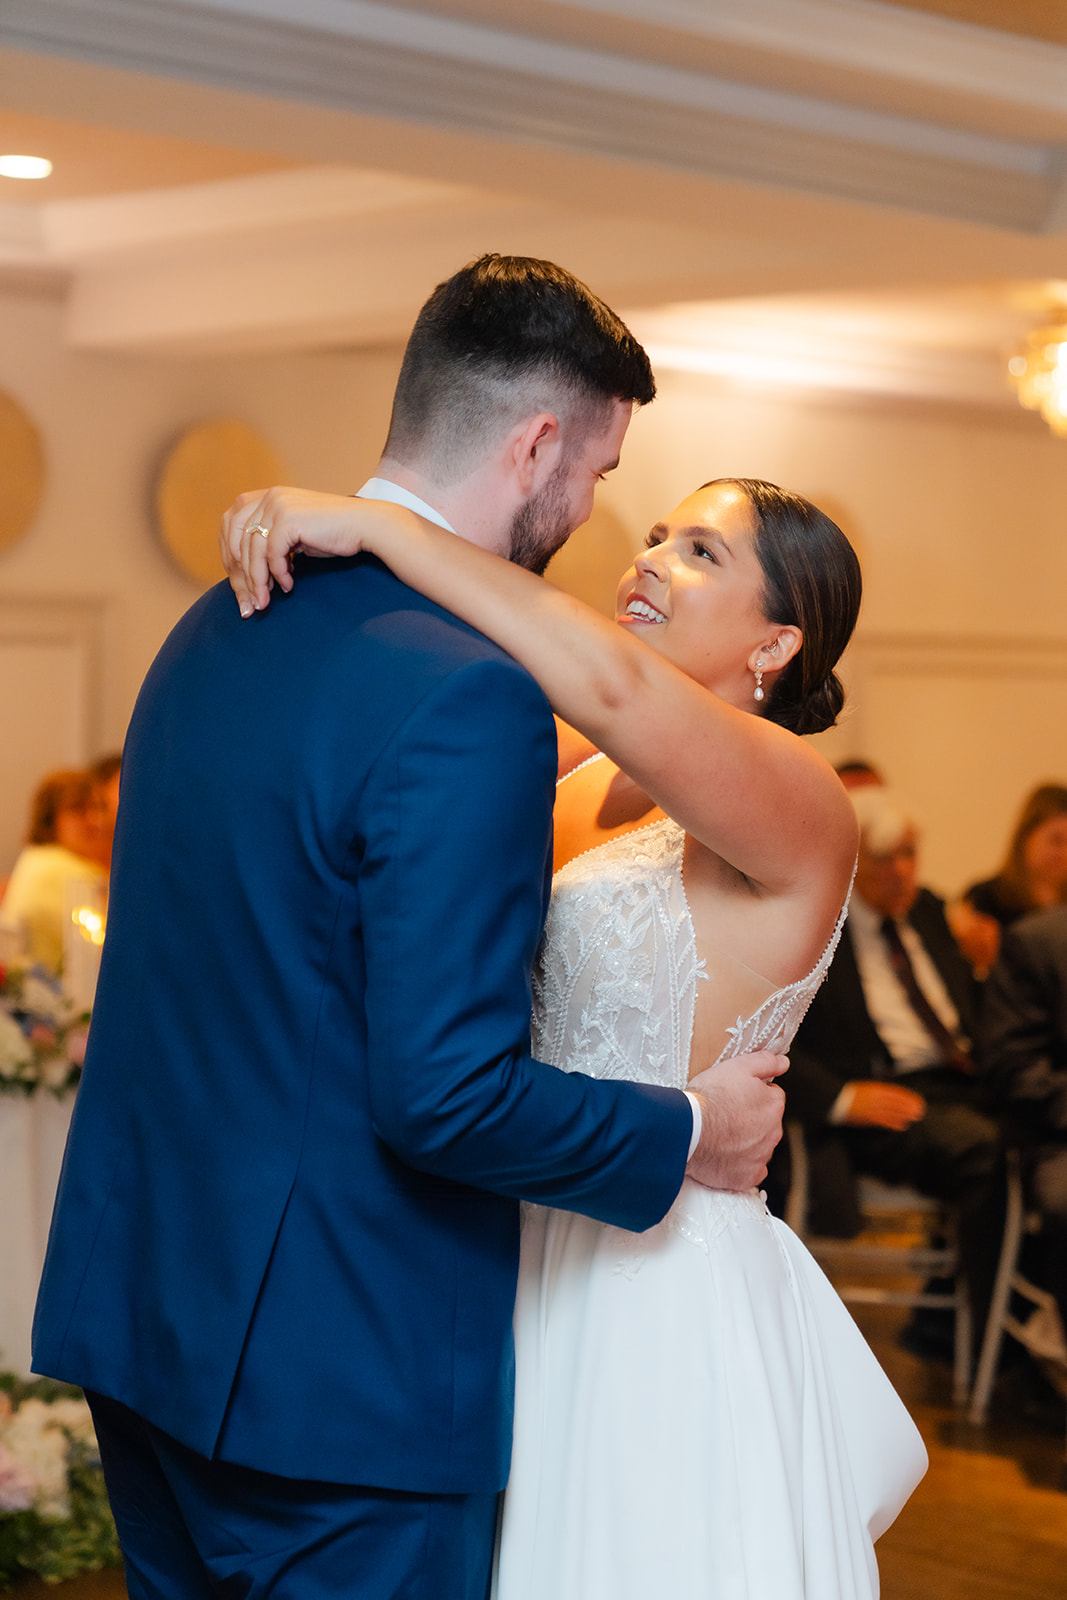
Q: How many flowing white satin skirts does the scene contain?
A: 1